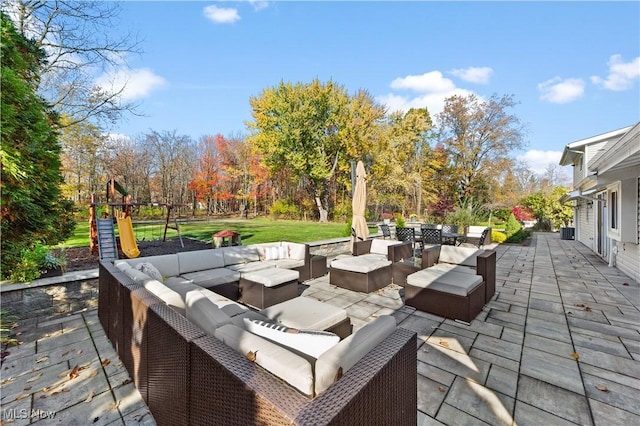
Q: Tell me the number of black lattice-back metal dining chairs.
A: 6